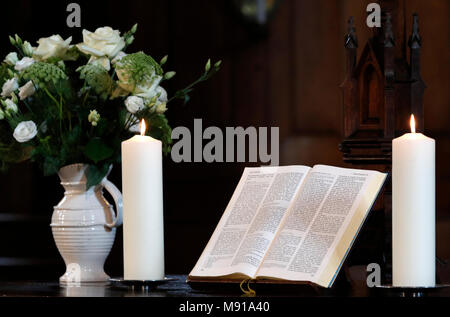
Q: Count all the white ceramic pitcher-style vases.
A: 1